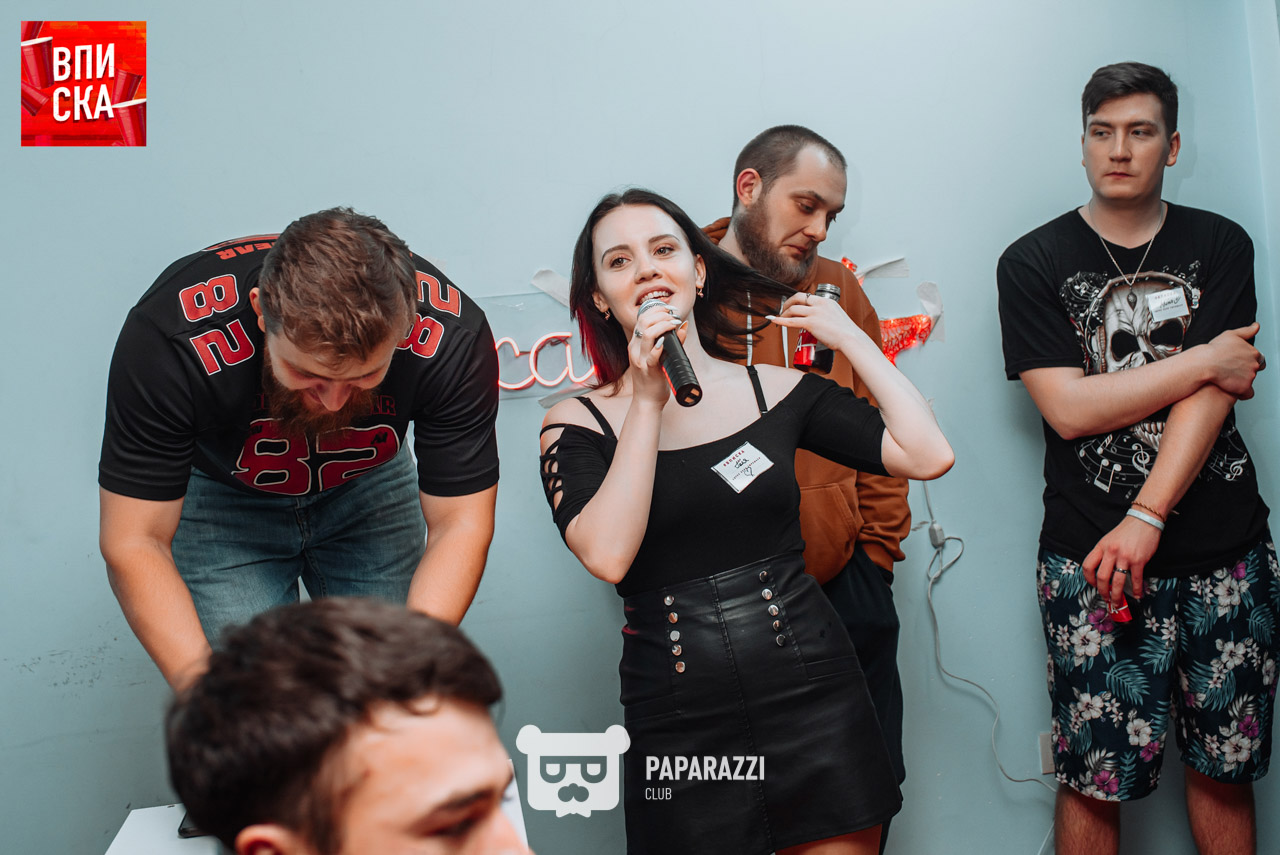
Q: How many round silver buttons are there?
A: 10